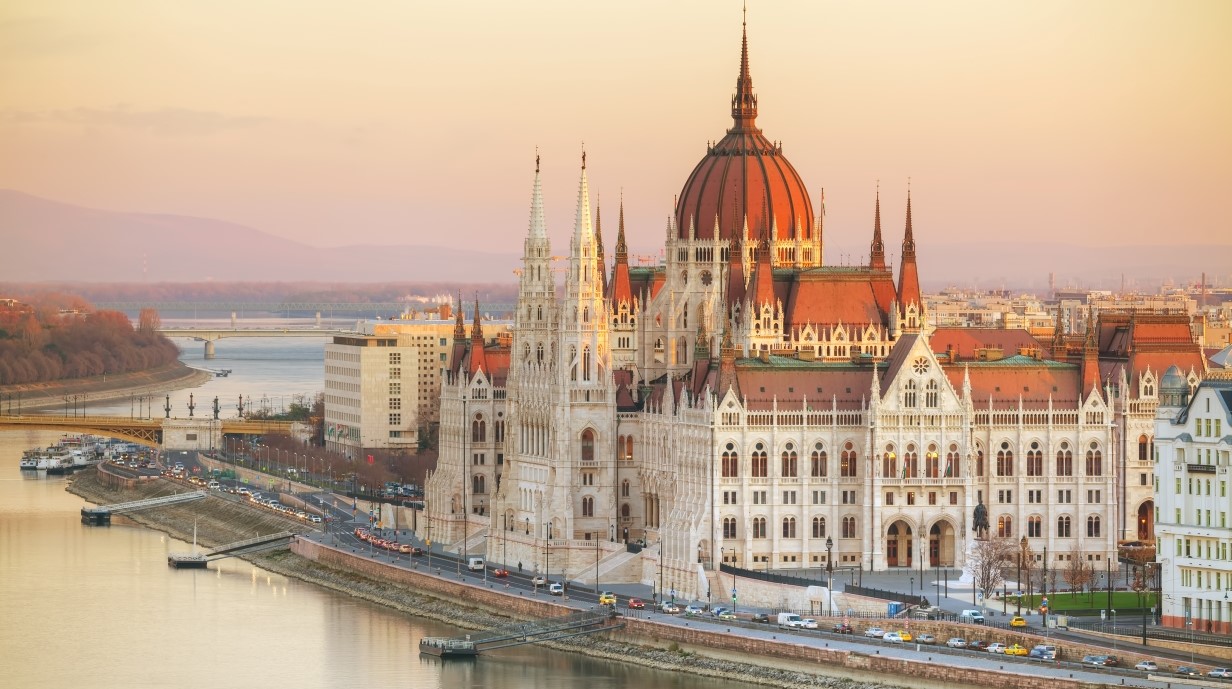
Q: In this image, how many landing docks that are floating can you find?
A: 3